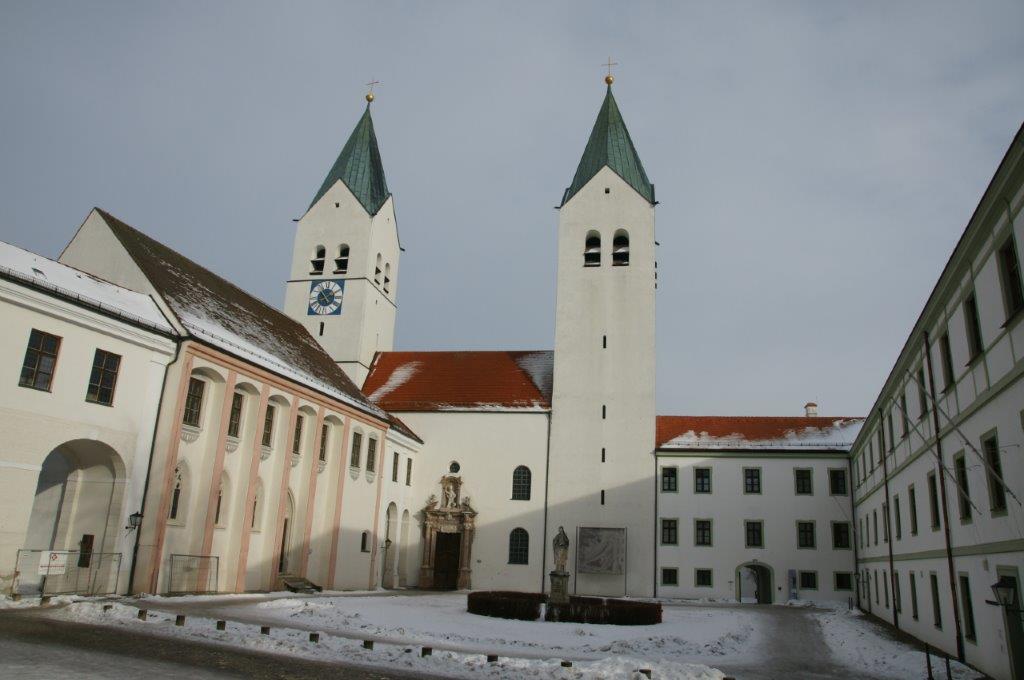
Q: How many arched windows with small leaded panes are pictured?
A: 2